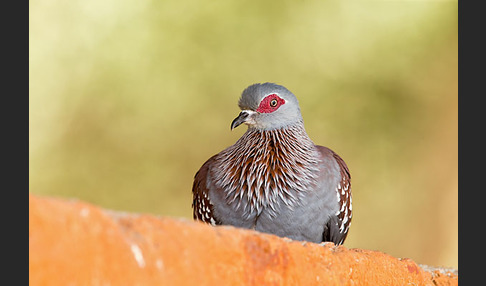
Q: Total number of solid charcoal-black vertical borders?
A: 2